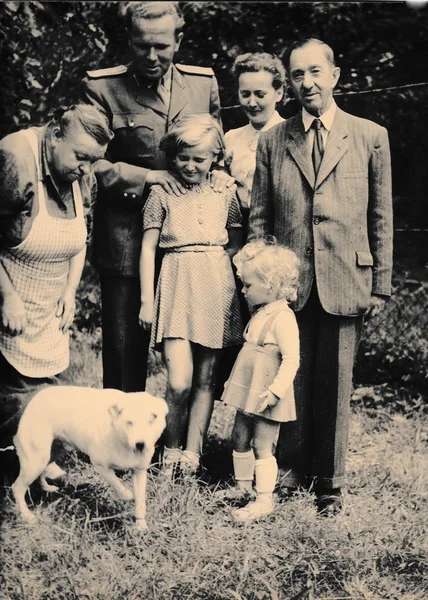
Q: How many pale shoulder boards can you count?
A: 2